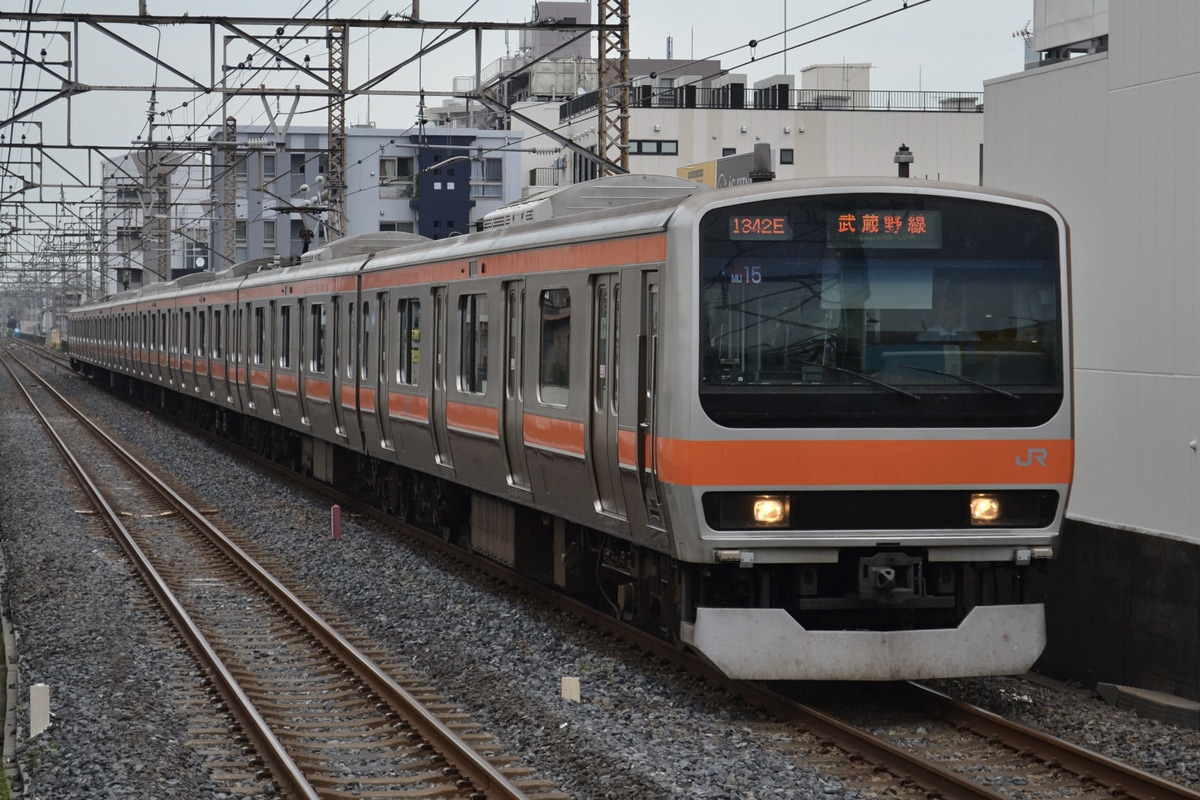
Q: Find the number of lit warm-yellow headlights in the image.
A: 2